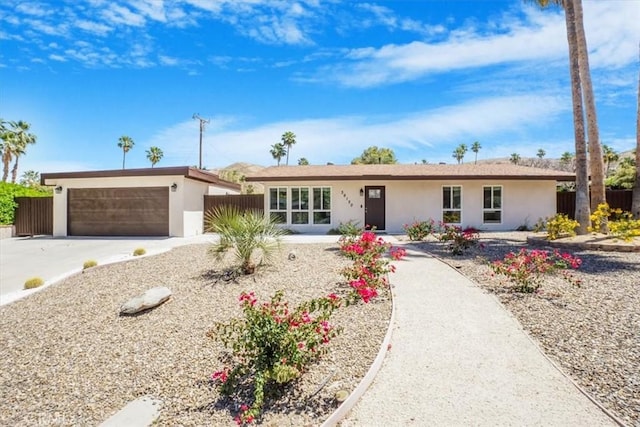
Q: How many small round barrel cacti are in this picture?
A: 3